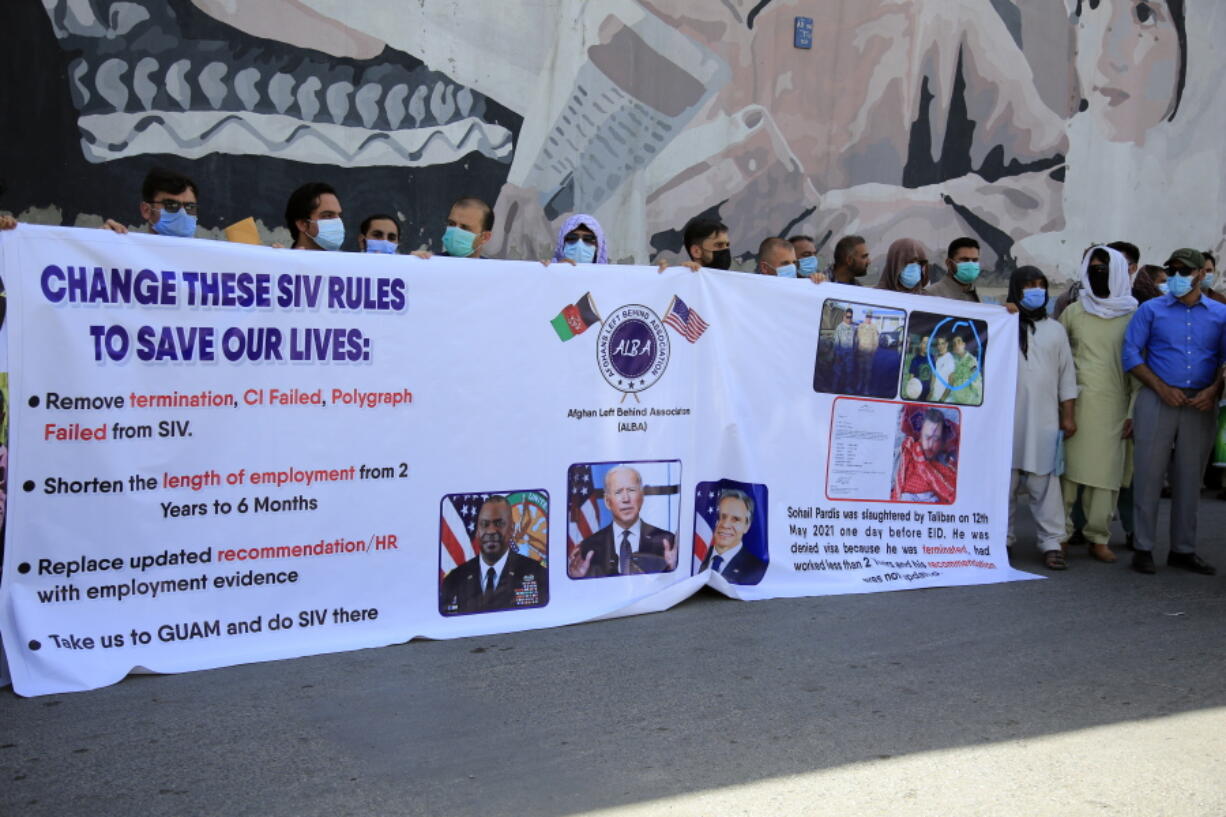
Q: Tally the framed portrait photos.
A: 3